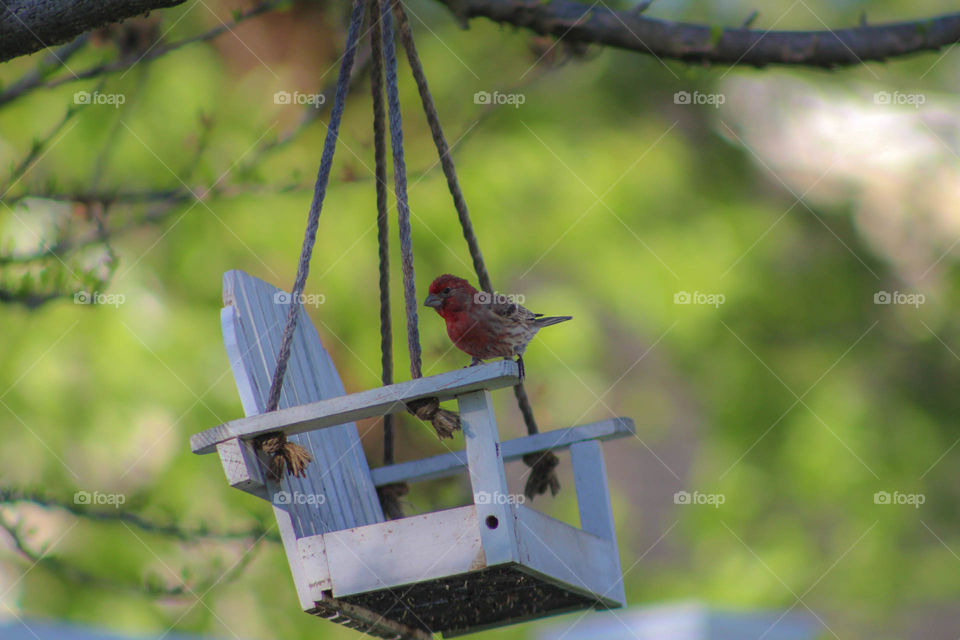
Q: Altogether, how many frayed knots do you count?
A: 4